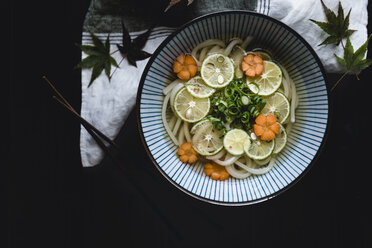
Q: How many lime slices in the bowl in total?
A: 9